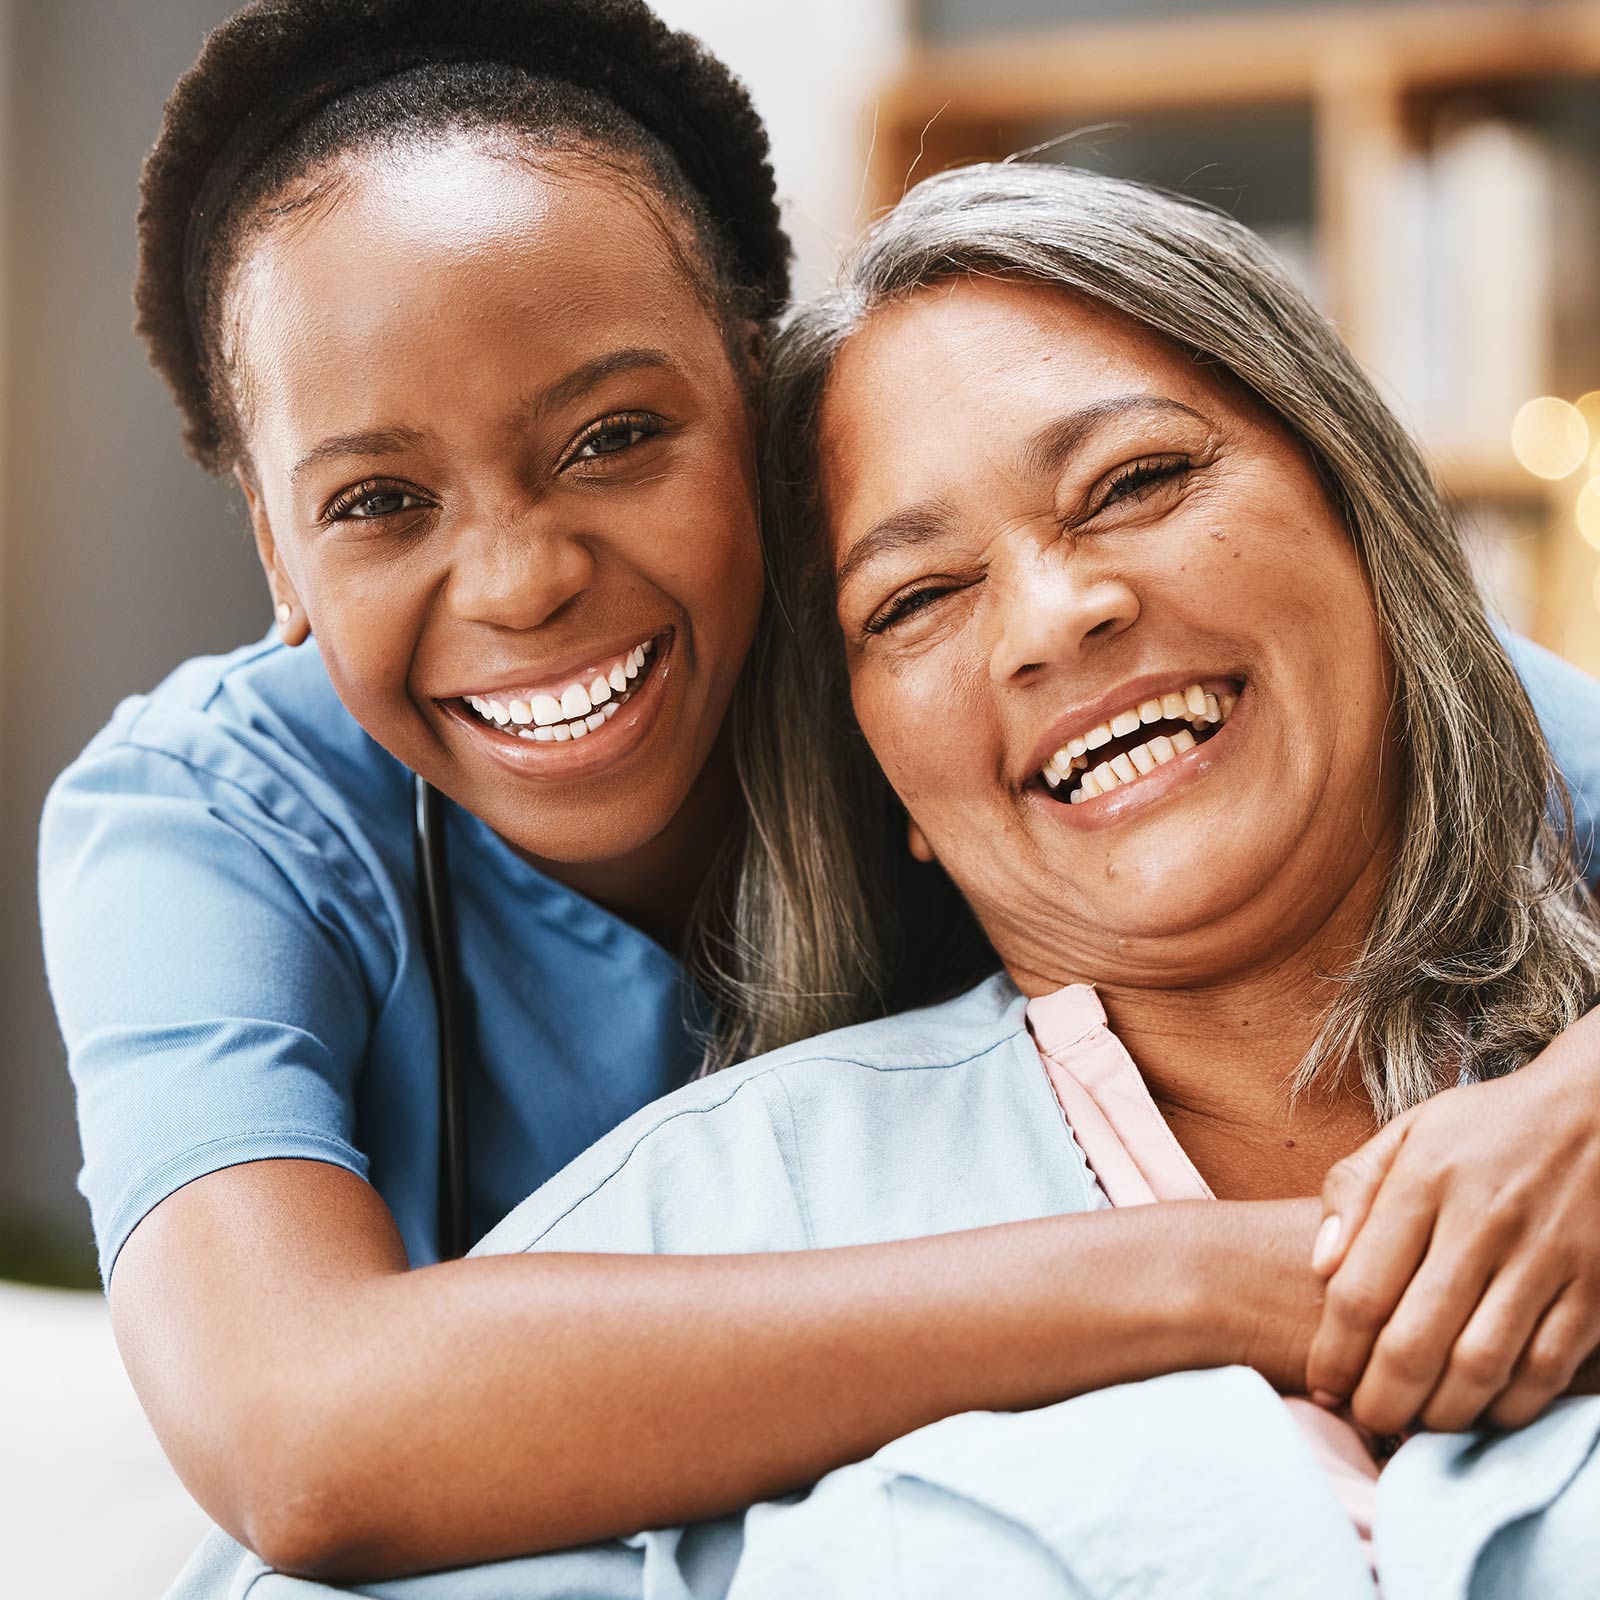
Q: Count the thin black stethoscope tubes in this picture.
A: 1